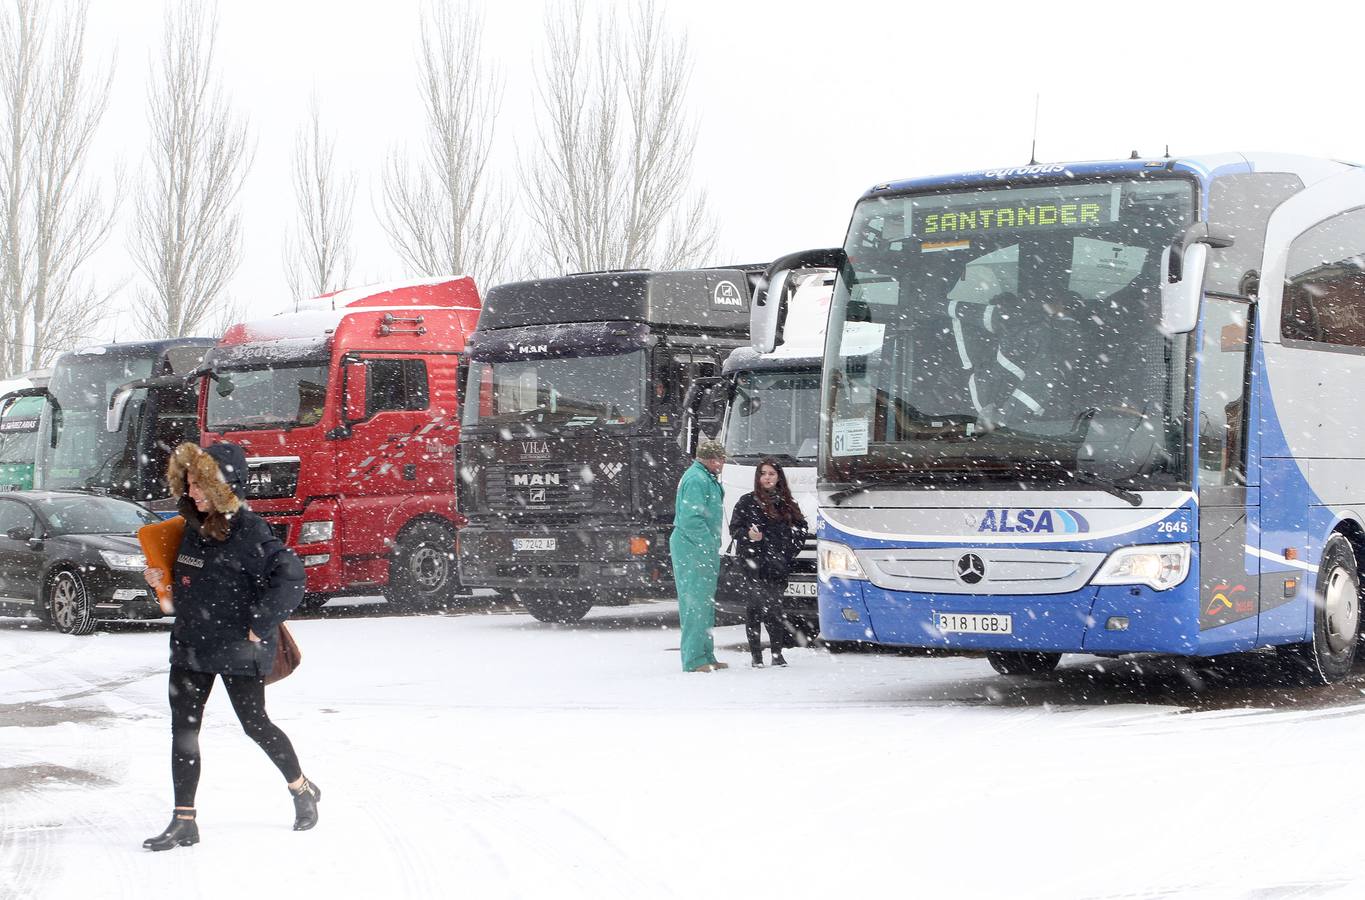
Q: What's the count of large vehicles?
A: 6